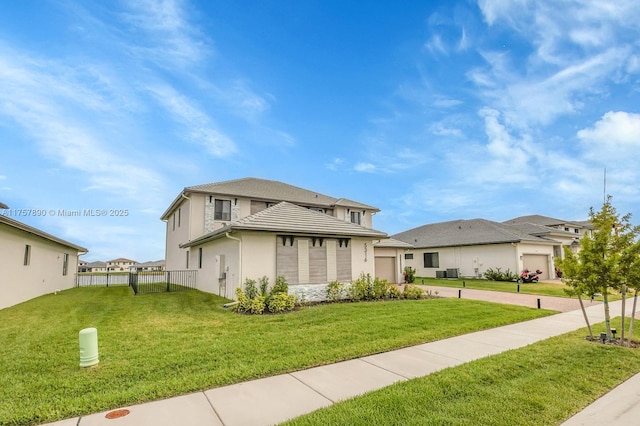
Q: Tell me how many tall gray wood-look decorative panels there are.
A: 3